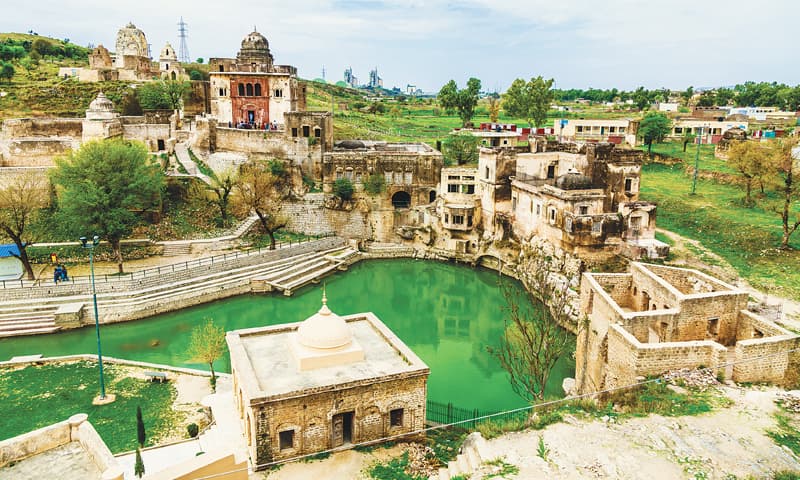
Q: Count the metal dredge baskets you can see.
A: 0